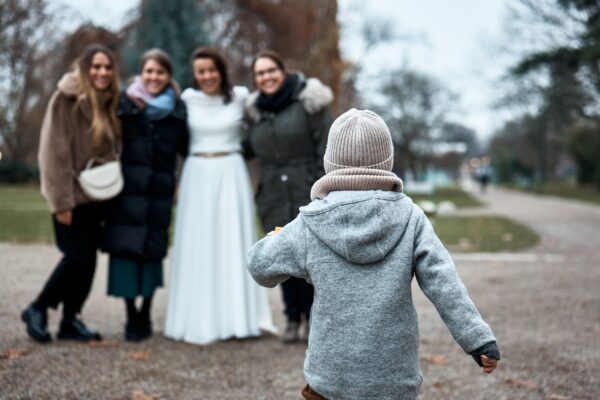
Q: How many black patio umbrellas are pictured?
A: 0